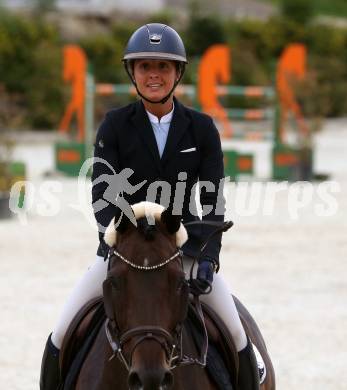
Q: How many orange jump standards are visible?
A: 3